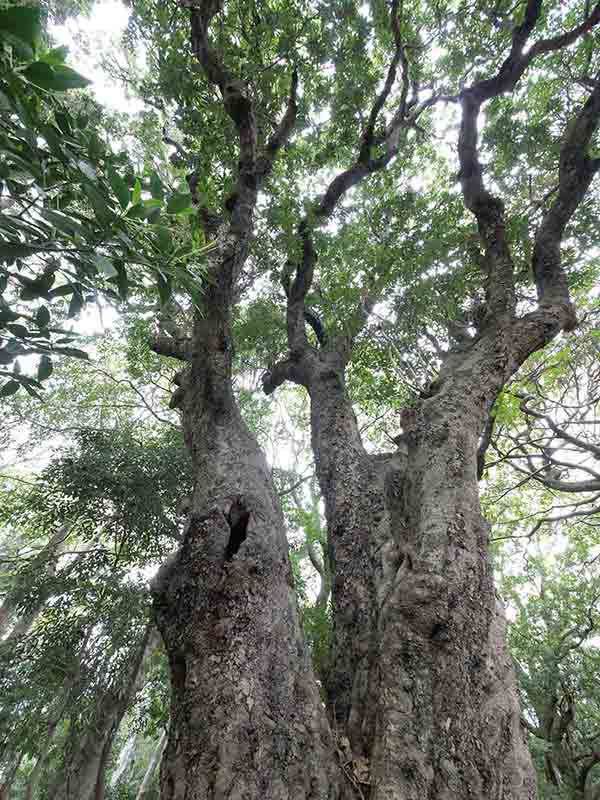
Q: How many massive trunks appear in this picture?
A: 3